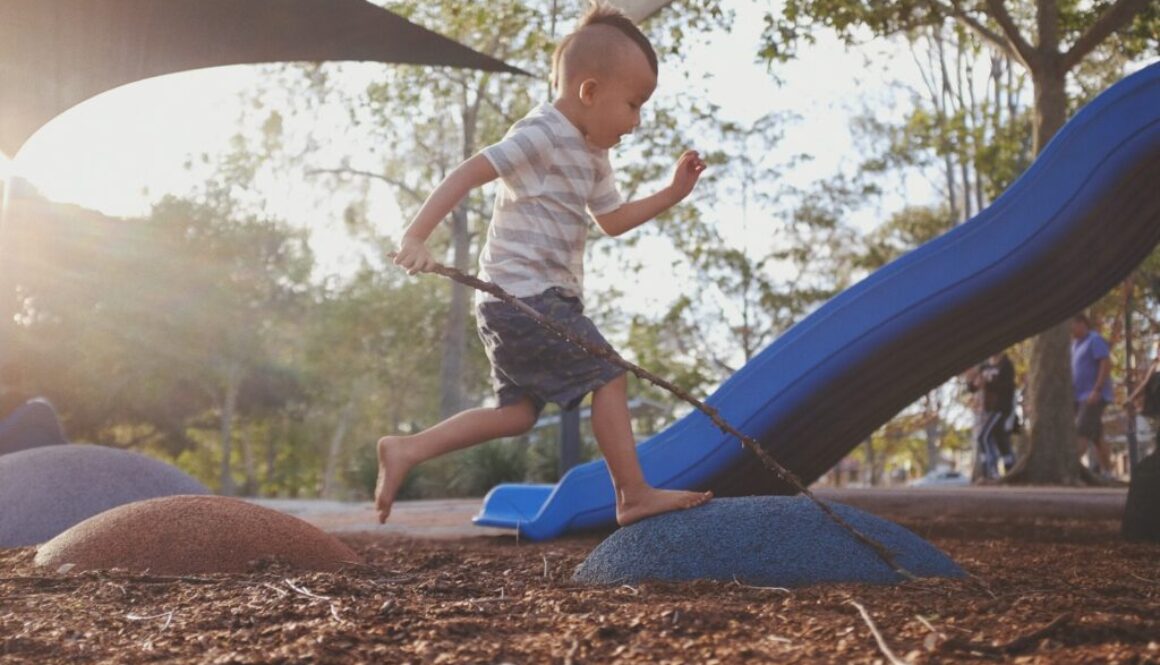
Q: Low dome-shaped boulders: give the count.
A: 3